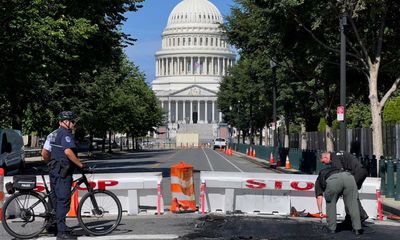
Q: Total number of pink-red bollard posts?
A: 3